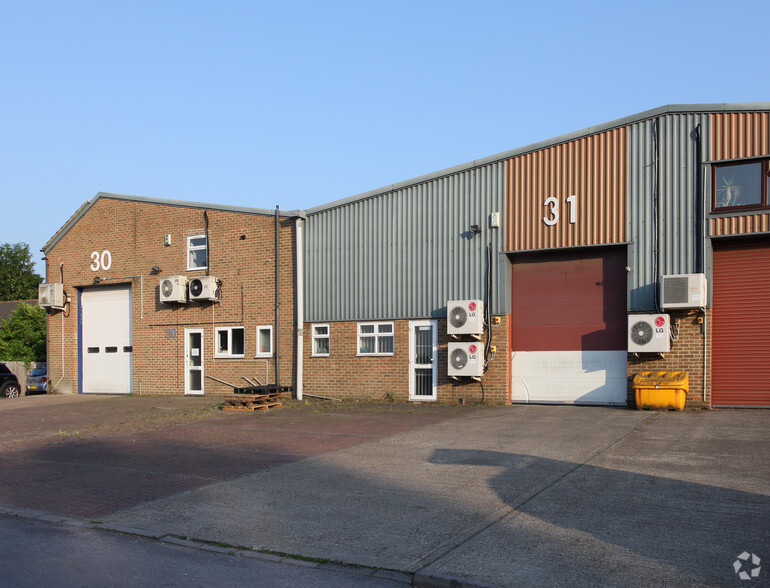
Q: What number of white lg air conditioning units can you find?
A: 3